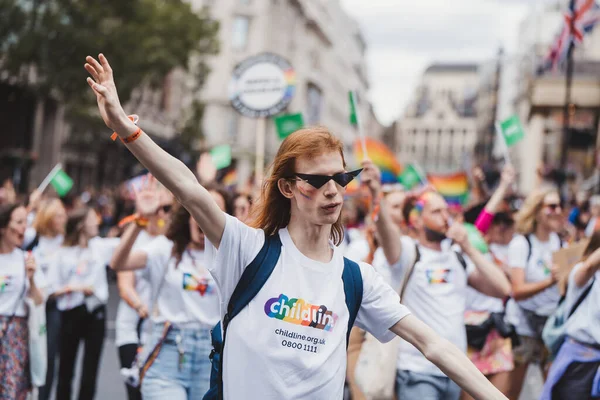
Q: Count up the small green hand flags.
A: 6